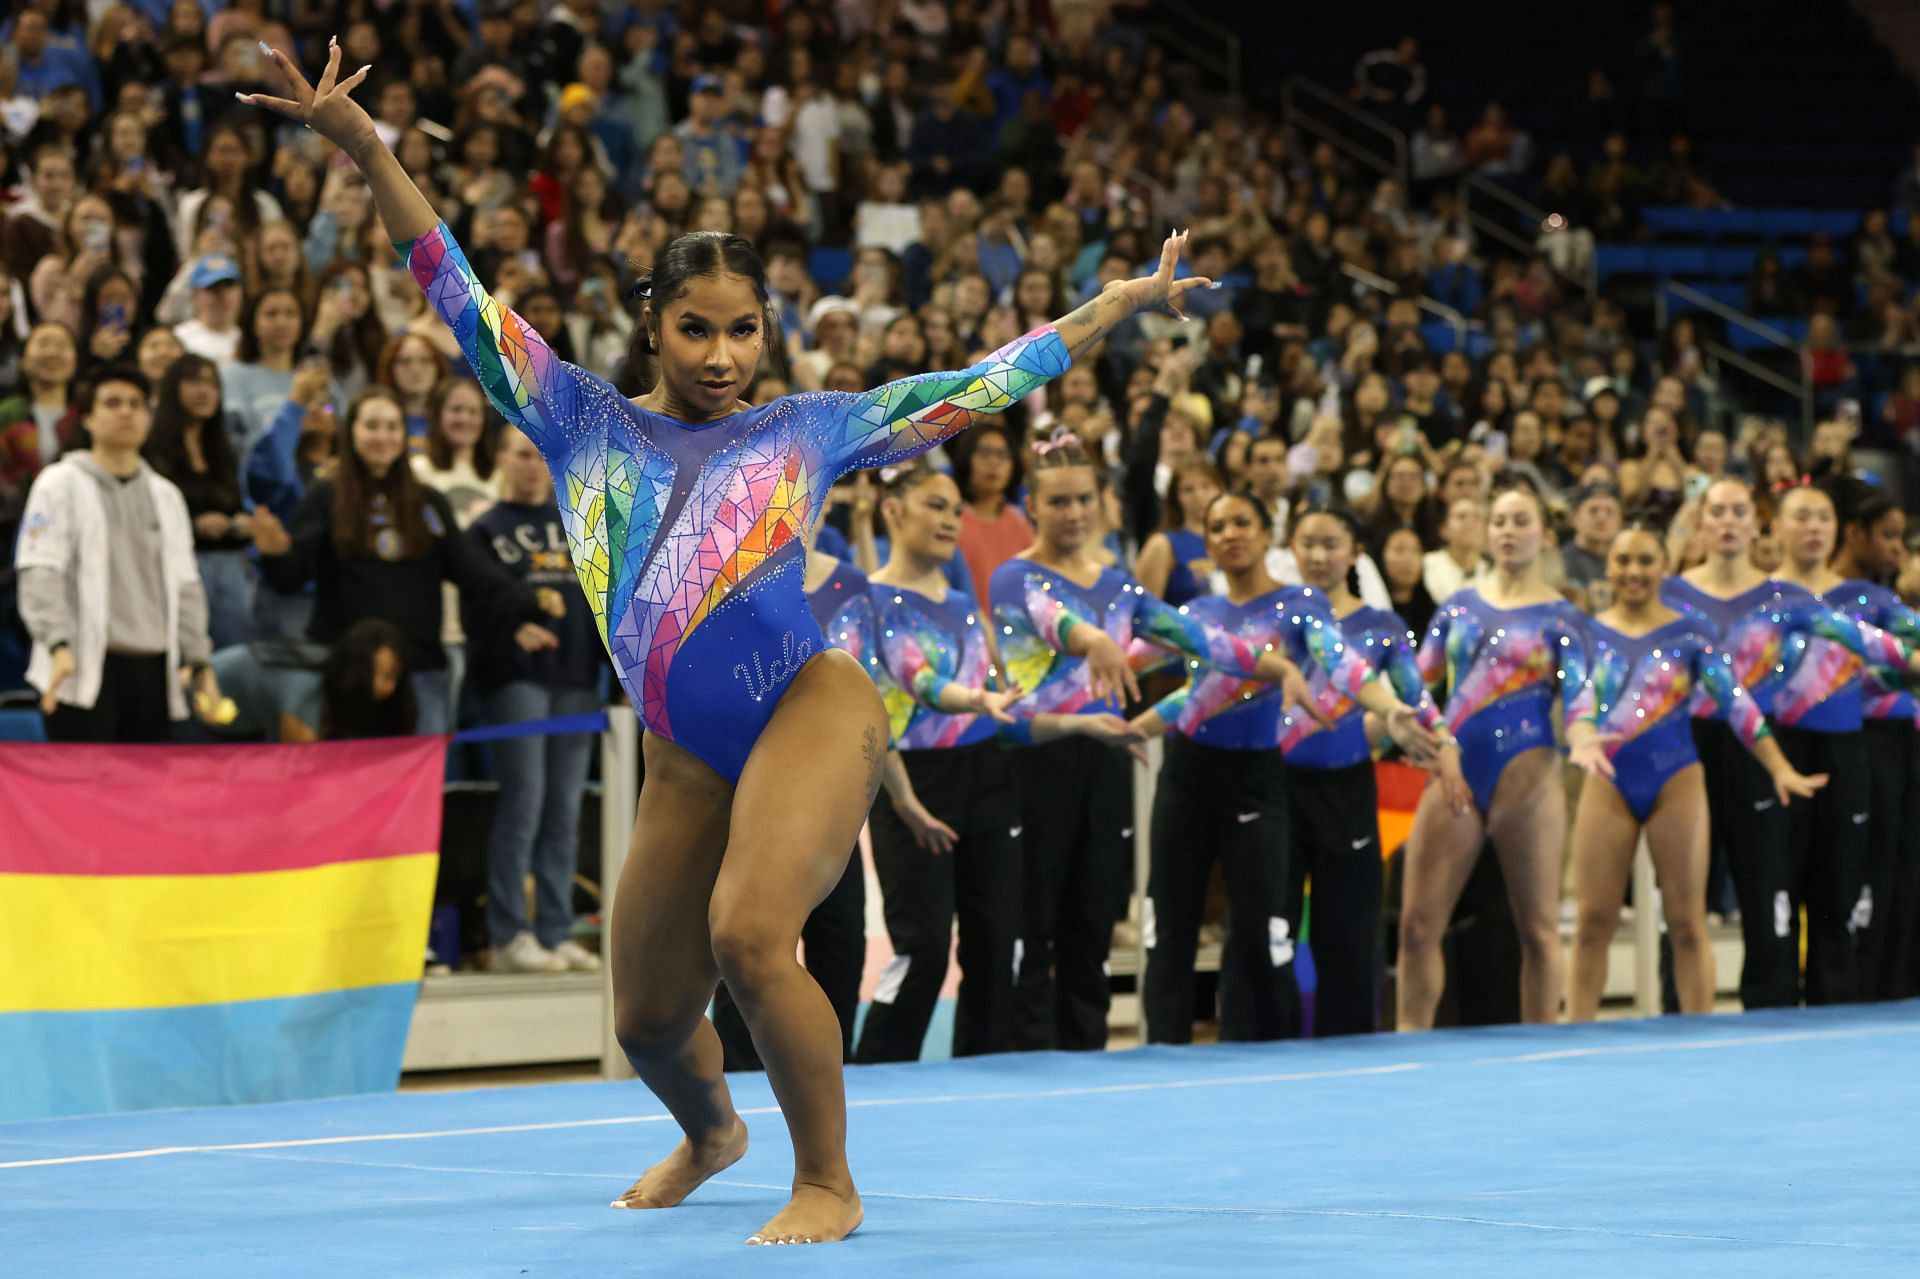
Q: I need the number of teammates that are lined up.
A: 10